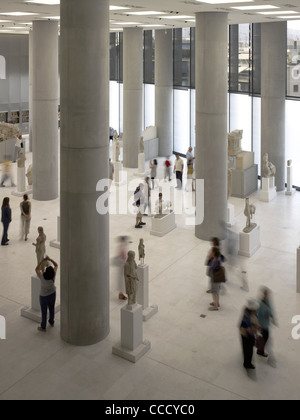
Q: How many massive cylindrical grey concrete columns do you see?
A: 6